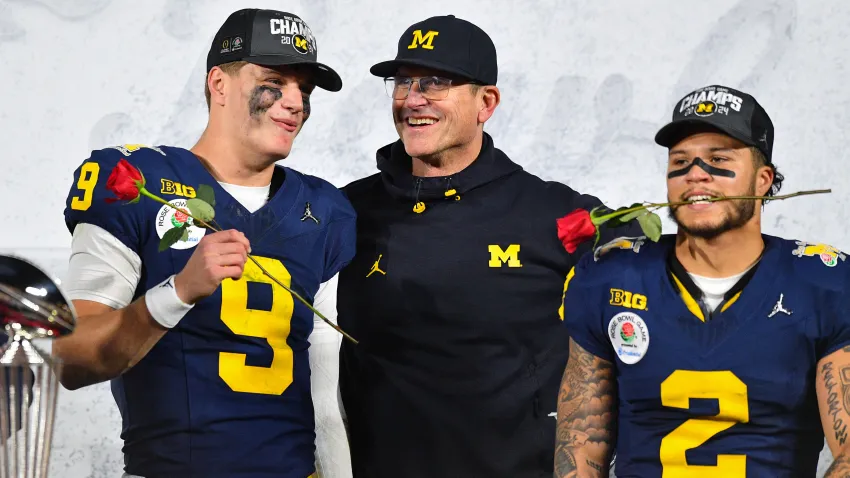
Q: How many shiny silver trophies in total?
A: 1